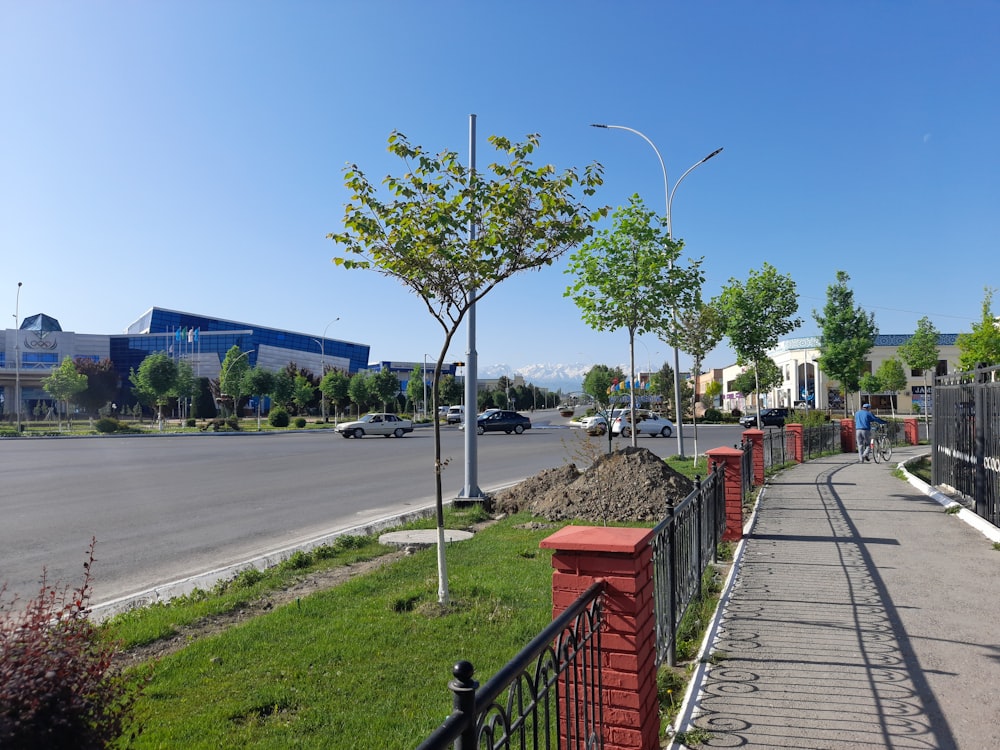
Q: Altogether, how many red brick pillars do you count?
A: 6